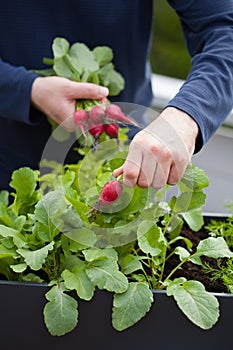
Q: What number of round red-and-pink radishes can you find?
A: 6